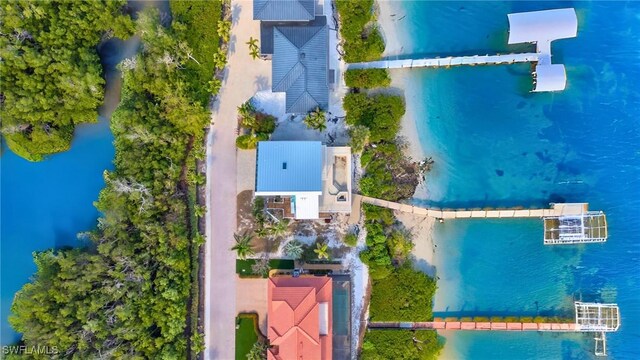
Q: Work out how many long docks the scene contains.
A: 3